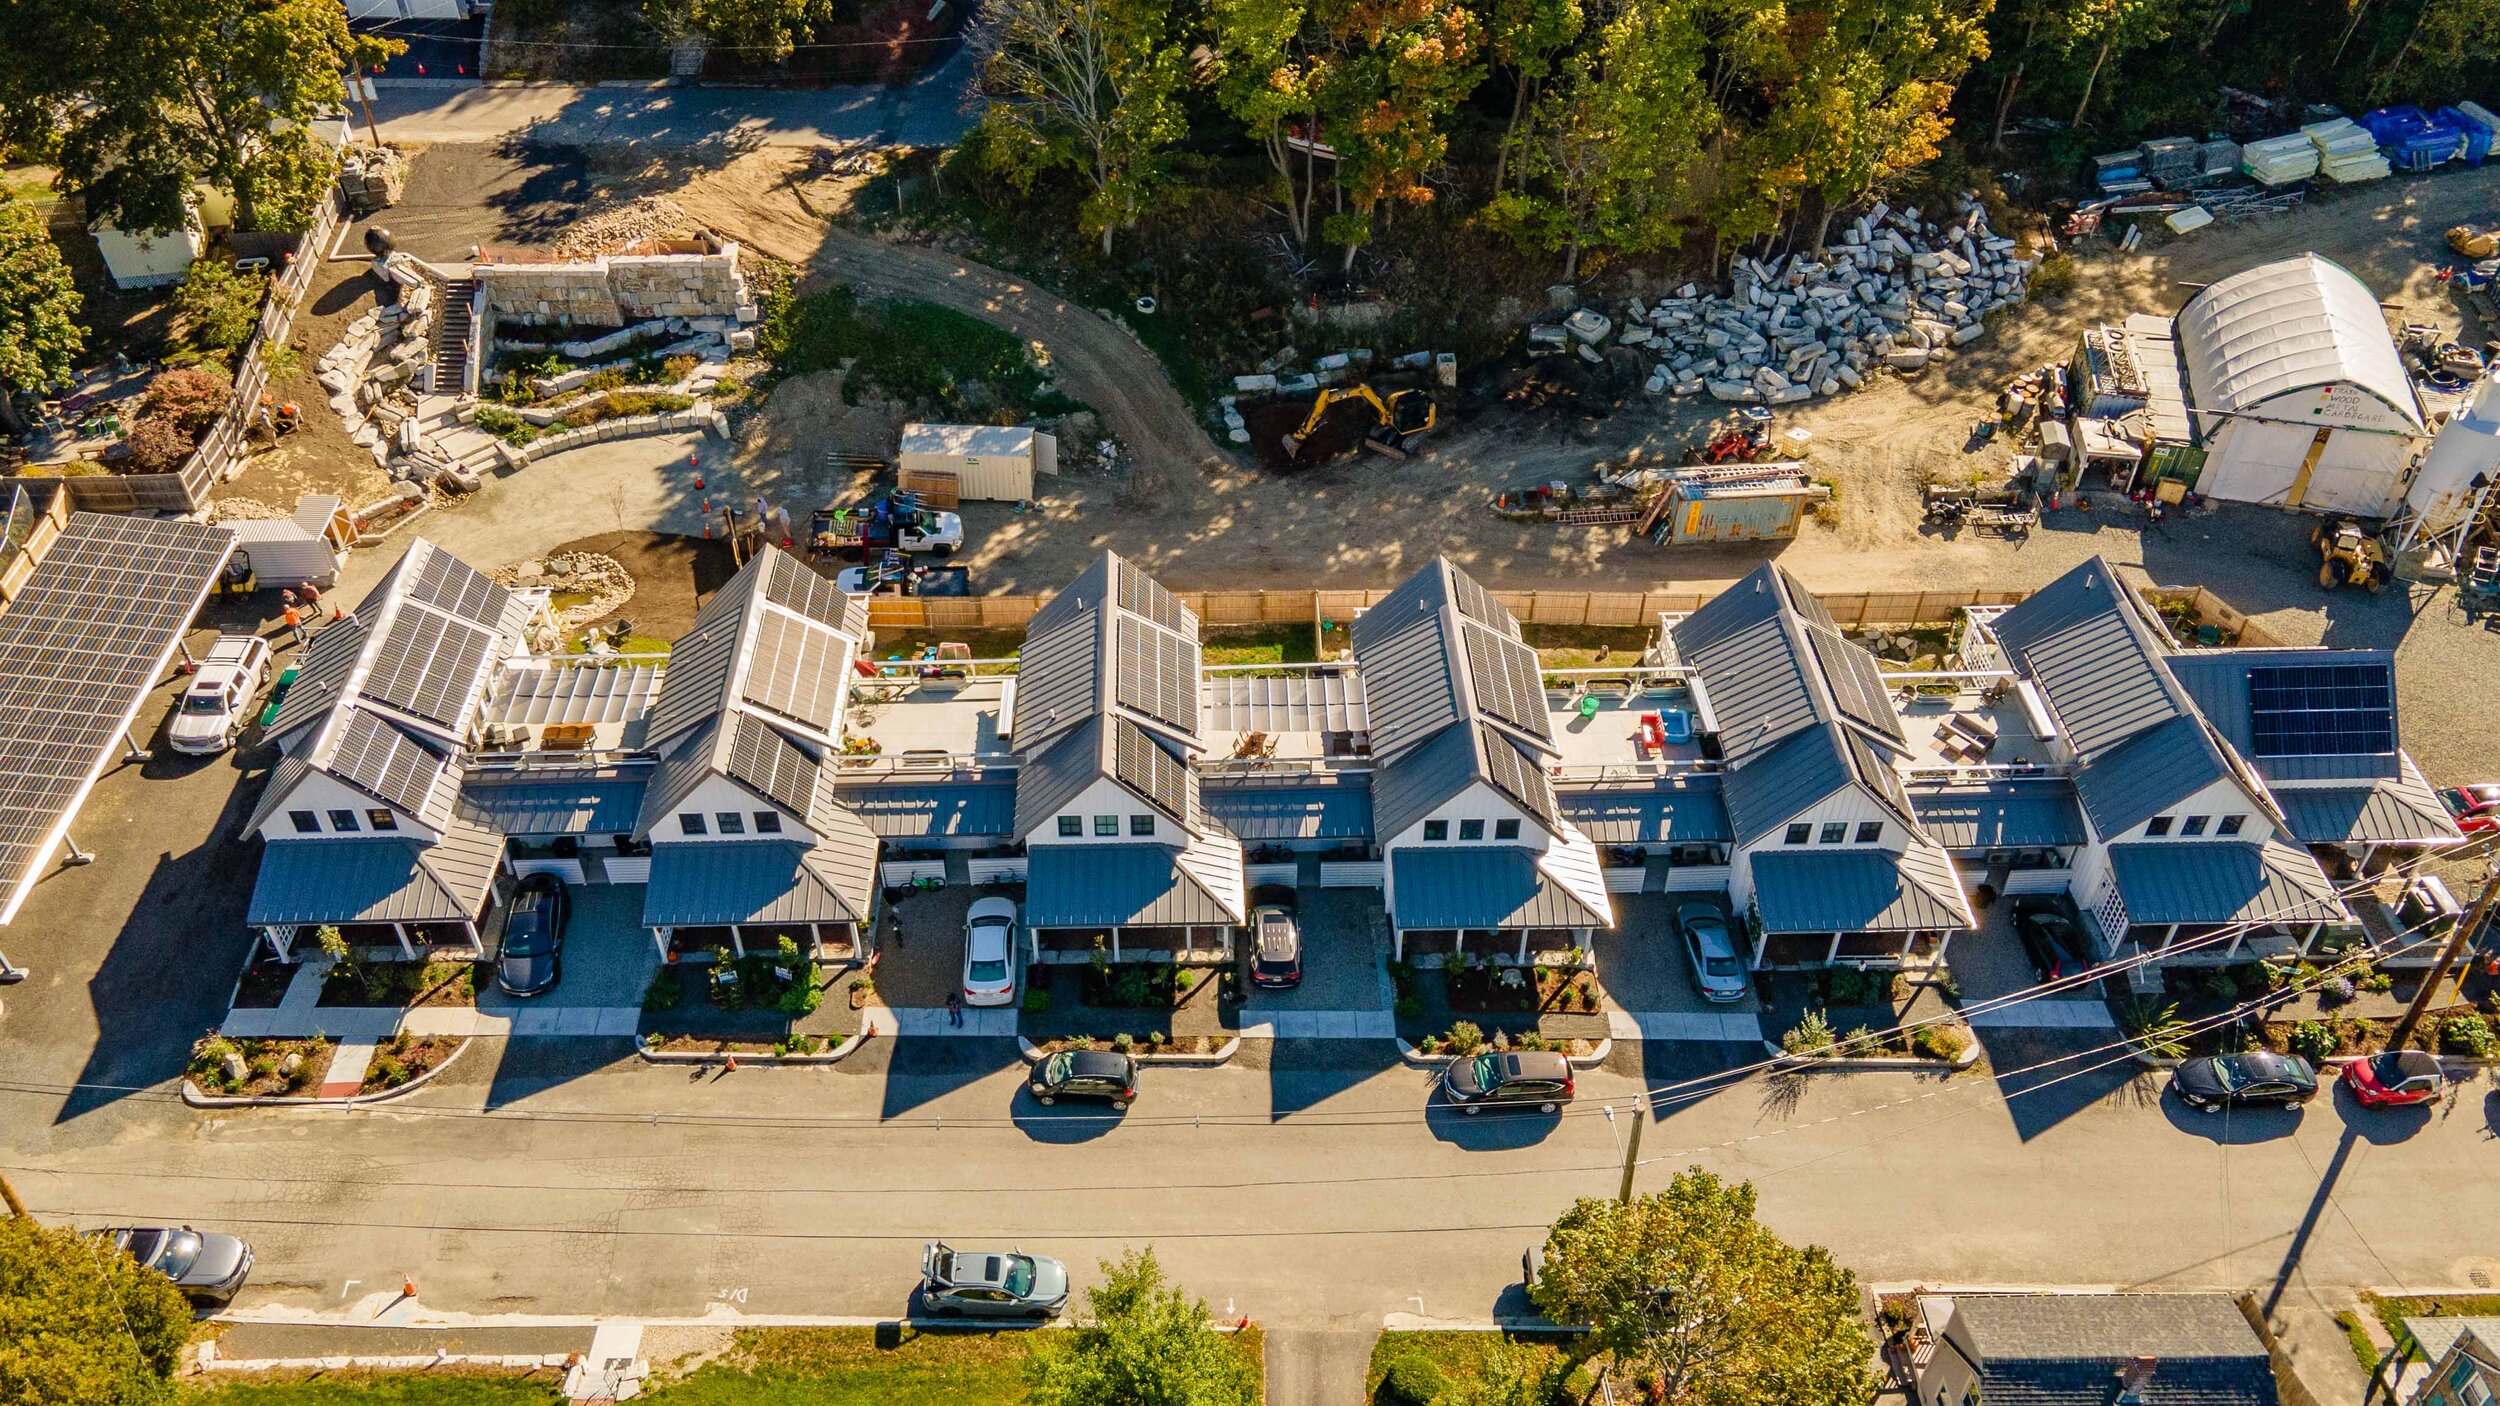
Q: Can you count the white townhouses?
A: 6